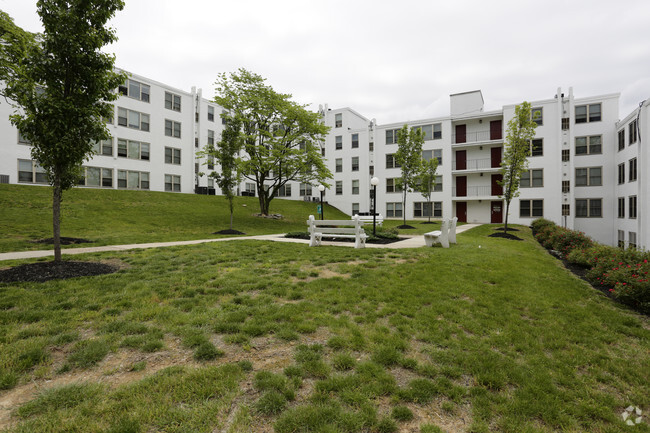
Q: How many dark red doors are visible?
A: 8